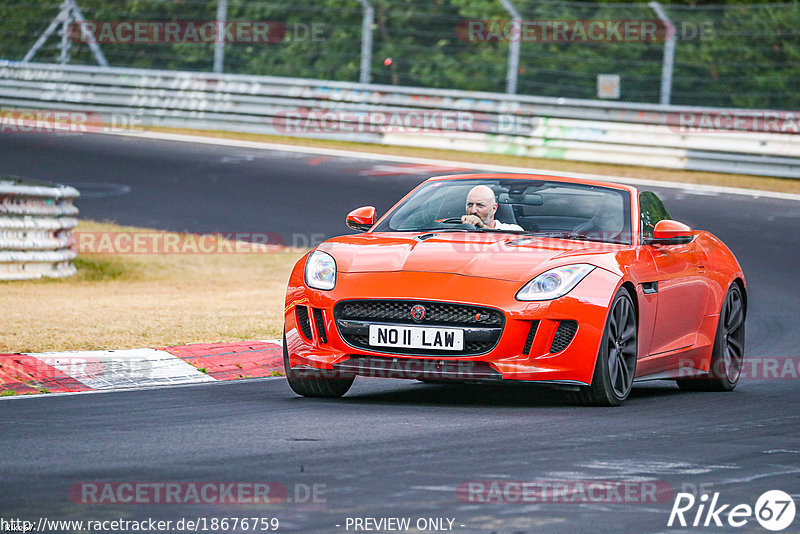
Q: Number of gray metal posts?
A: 5